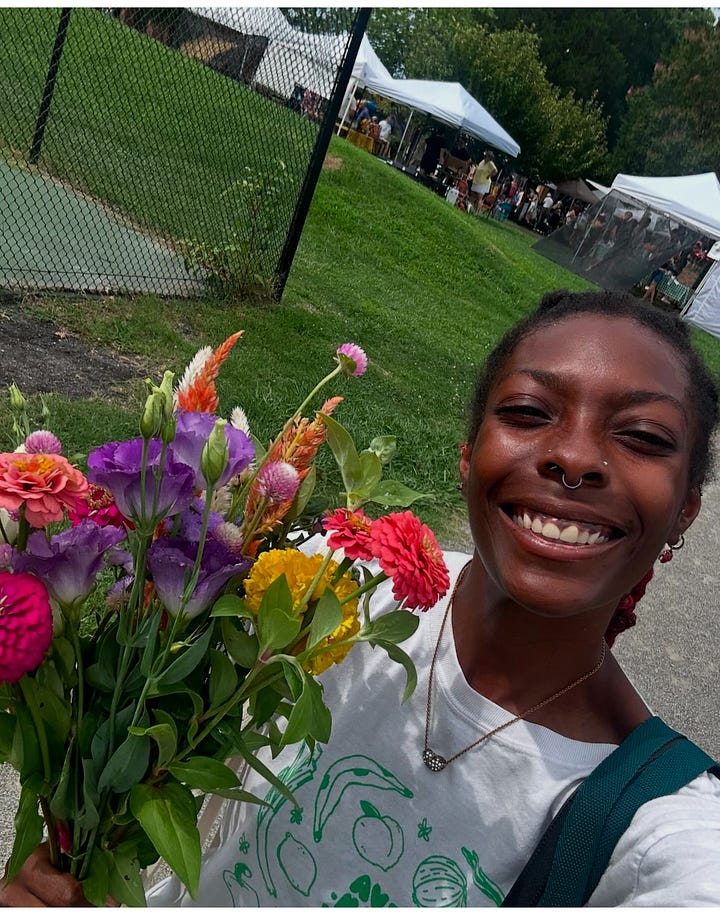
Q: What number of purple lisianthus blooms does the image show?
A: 4